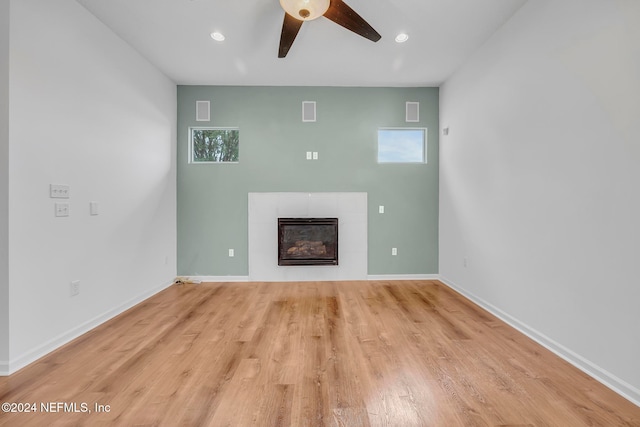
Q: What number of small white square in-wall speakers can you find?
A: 3